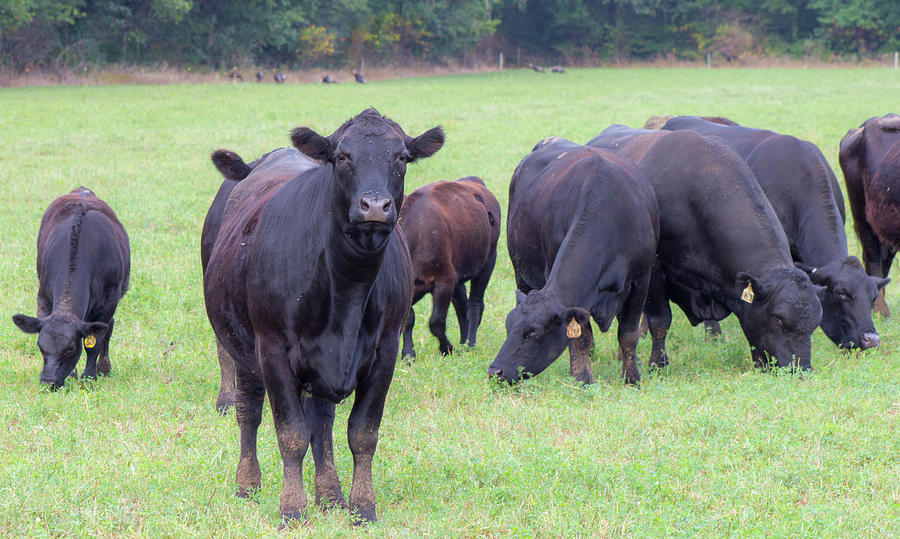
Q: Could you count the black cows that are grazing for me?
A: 4